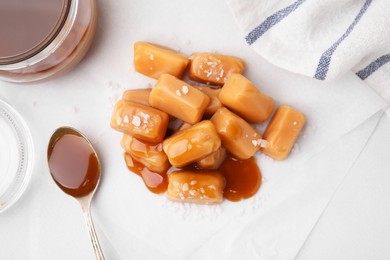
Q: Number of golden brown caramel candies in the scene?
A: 13